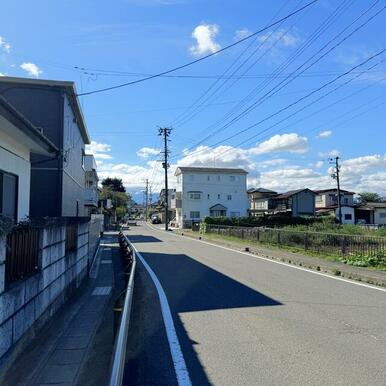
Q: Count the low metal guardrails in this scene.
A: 1